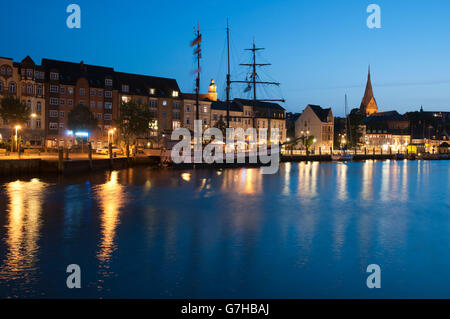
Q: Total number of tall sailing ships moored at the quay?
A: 1